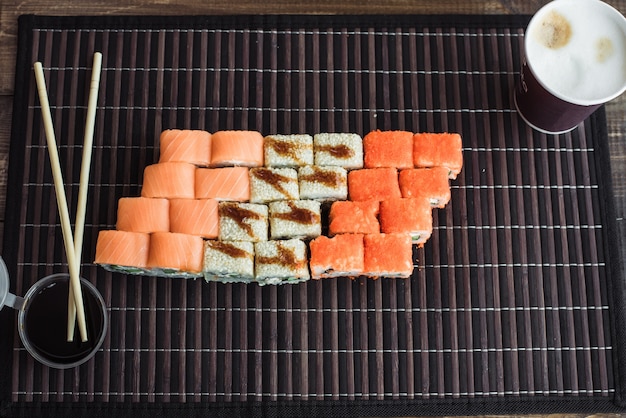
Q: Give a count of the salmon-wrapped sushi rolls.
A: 8